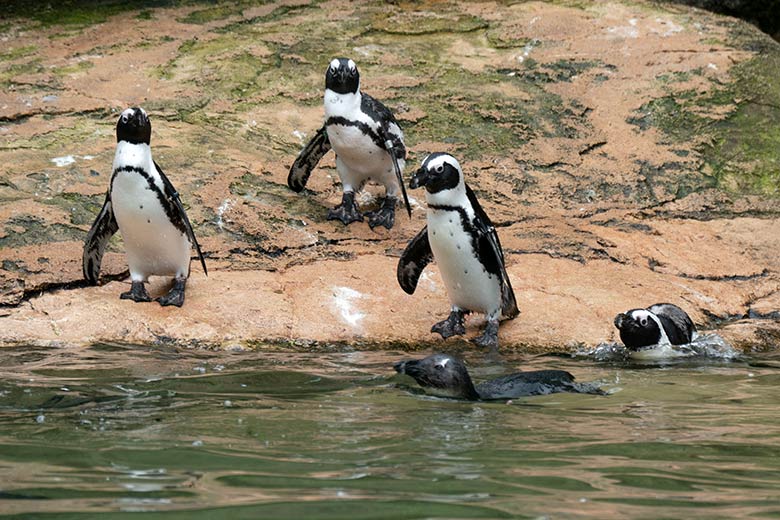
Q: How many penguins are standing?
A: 3